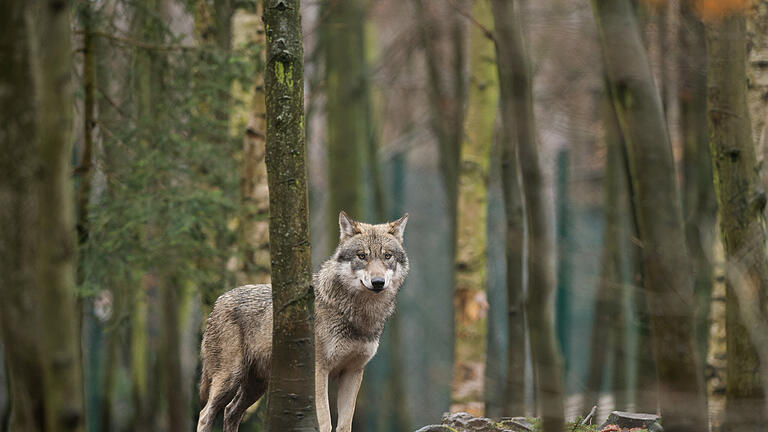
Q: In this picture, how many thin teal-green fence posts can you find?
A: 2